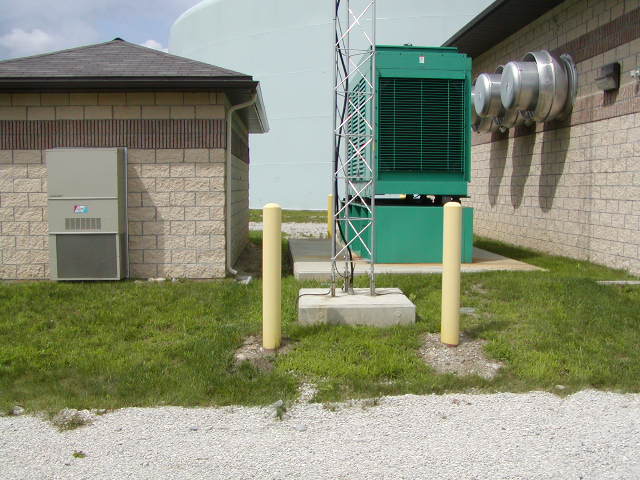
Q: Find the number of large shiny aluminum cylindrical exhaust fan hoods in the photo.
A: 3